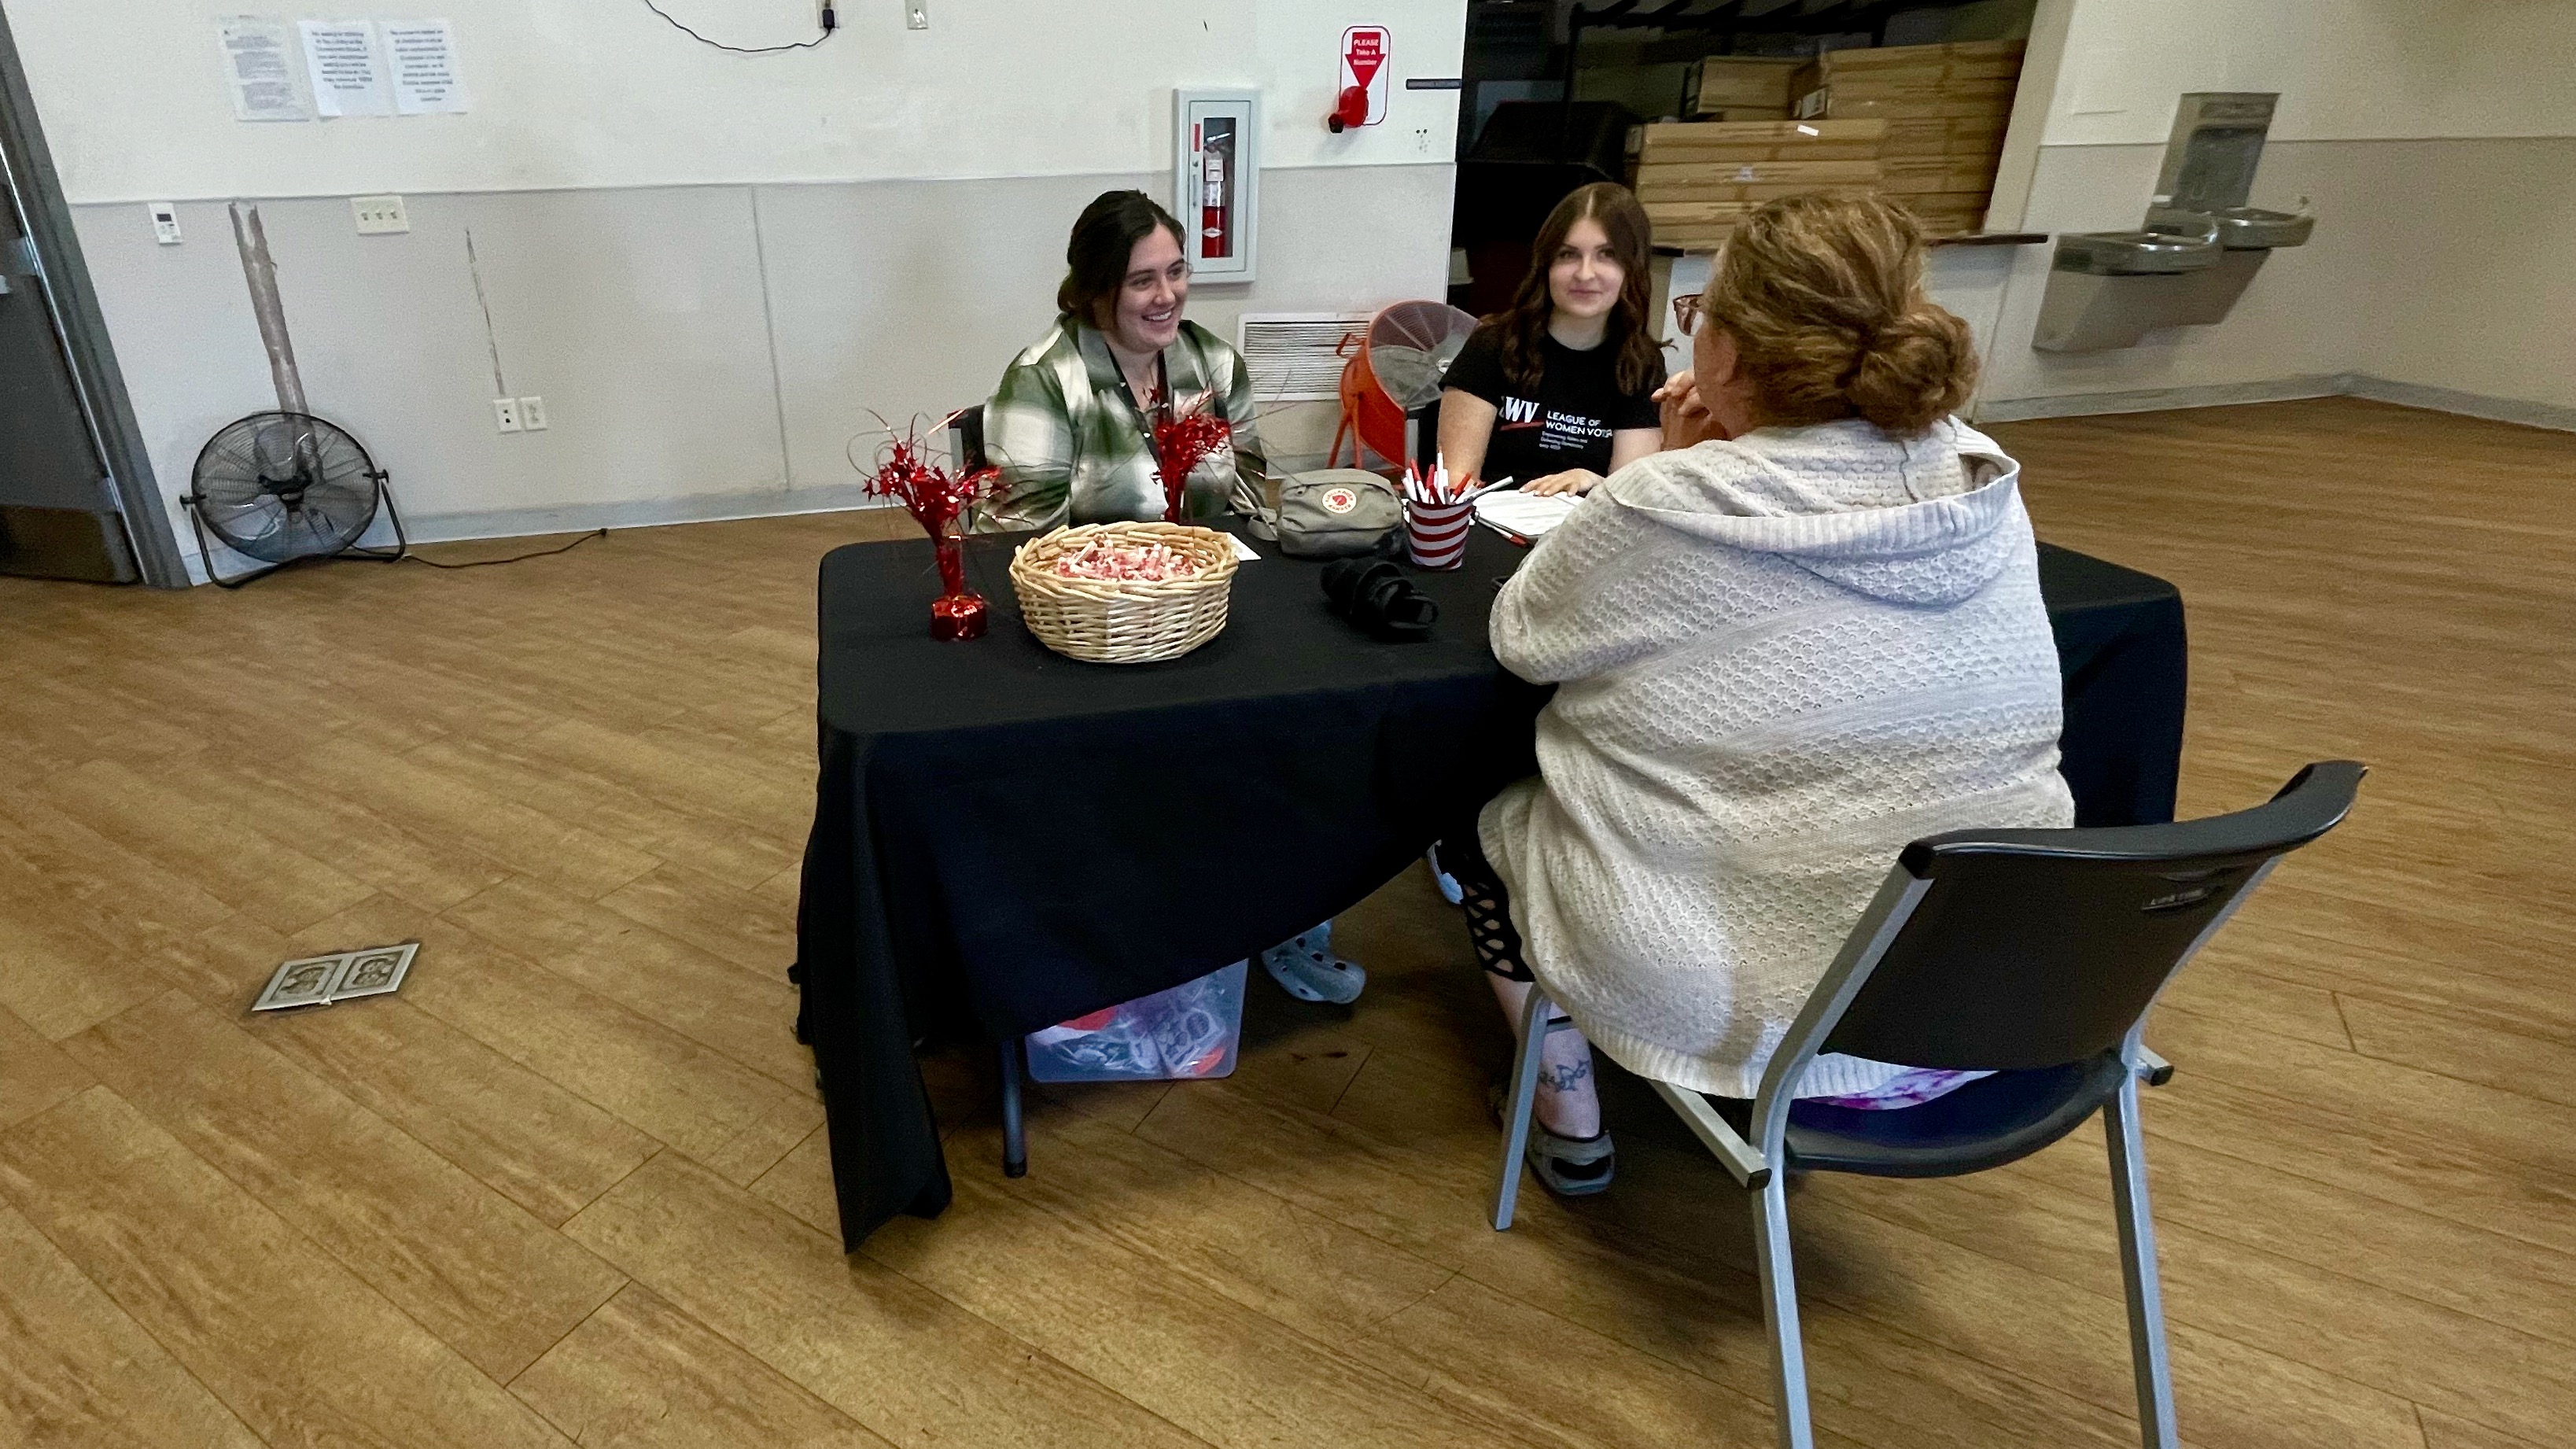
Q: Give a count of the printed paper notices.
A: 3